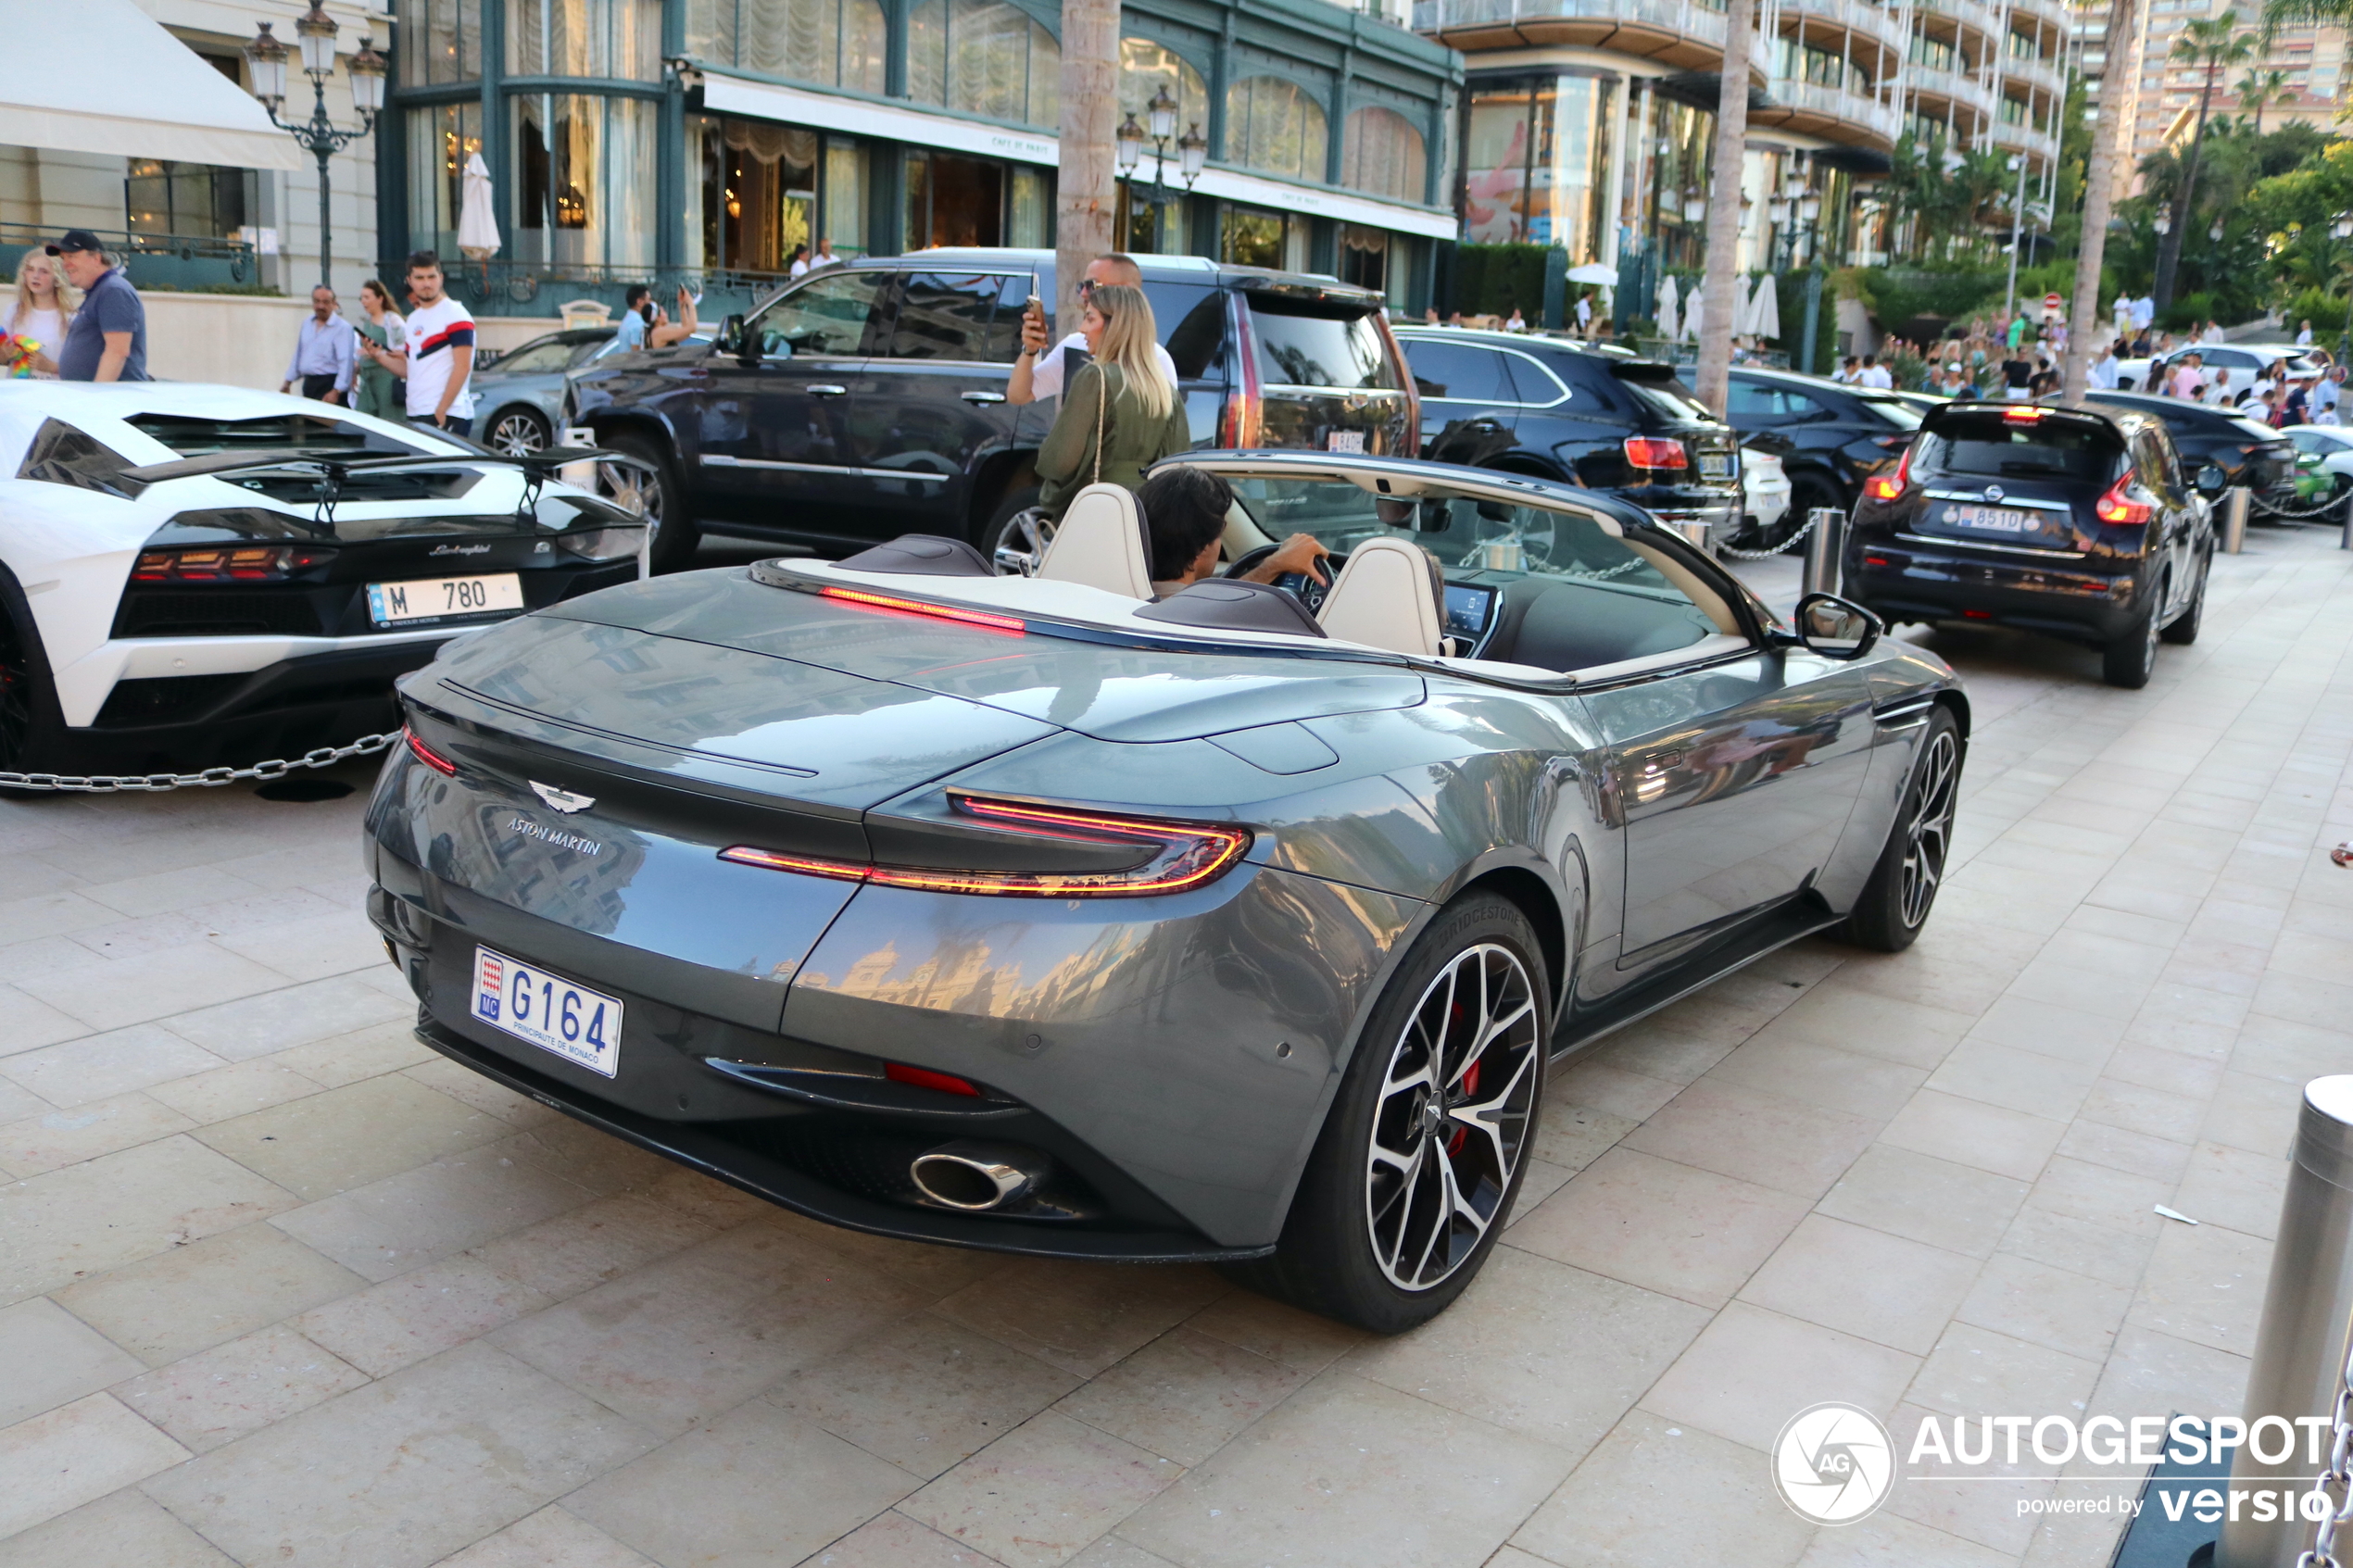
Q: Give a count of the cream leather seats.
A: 2